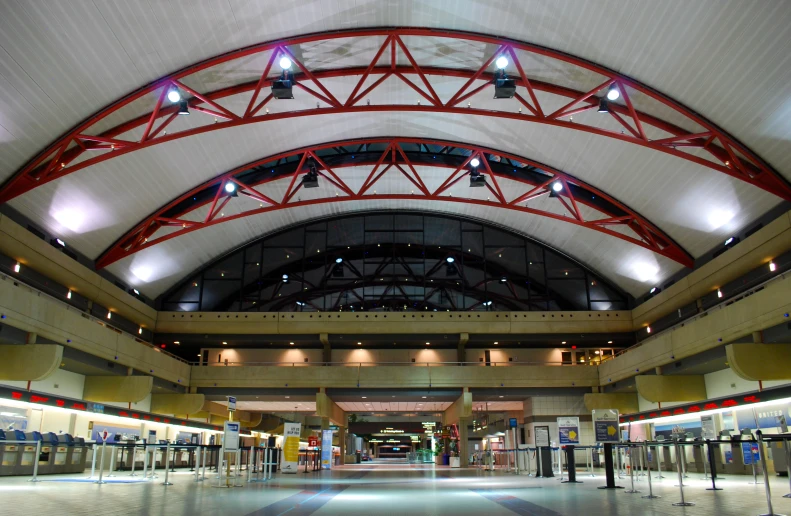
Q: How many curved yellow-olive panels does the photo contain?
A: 6